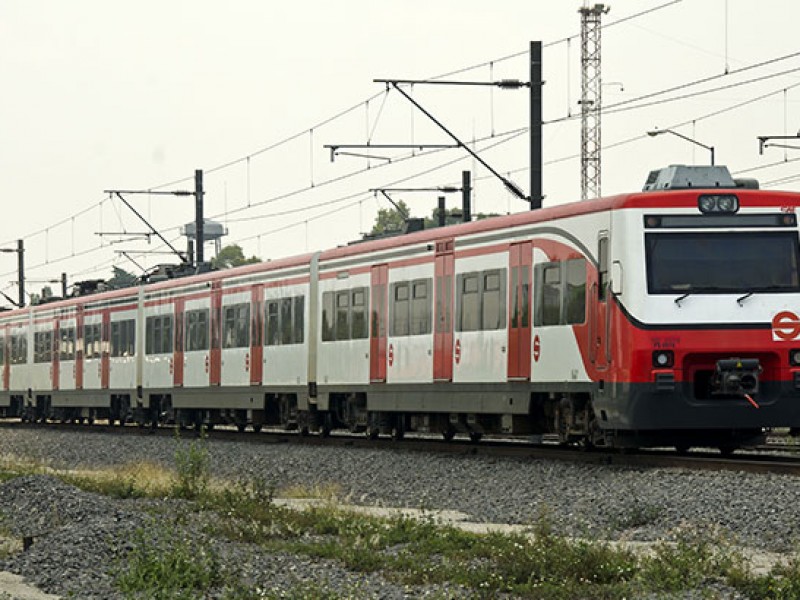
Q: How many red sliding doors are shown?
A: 10